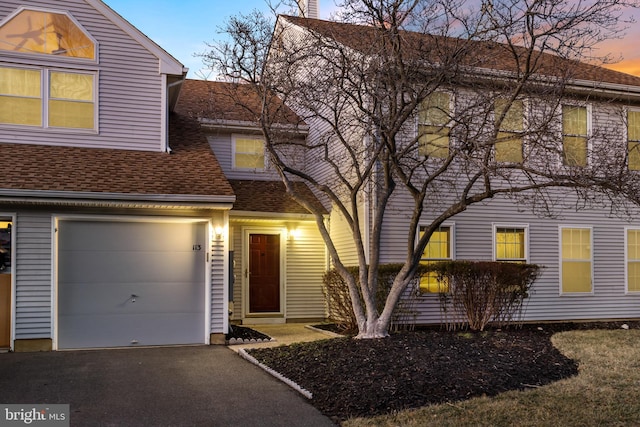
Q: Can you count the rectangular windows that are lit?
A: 11